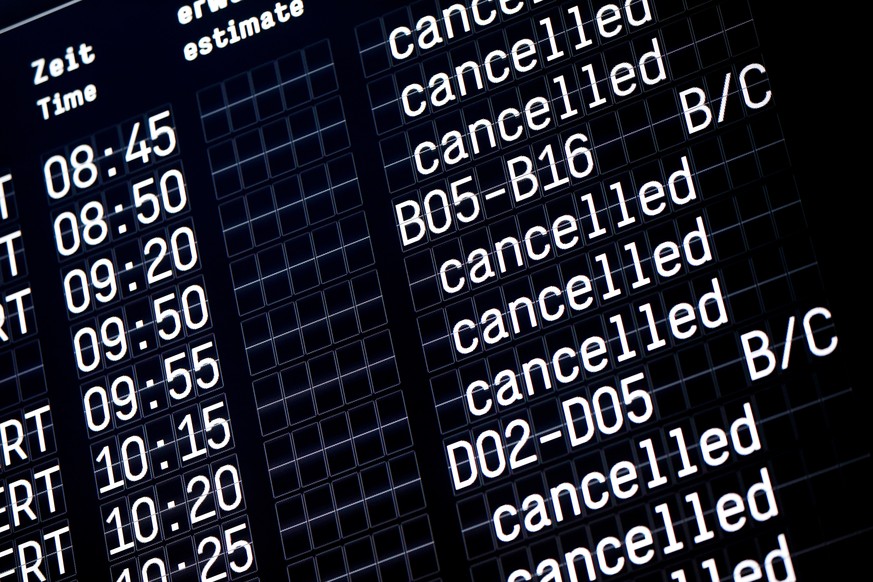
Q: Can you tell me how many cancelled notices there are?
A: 9